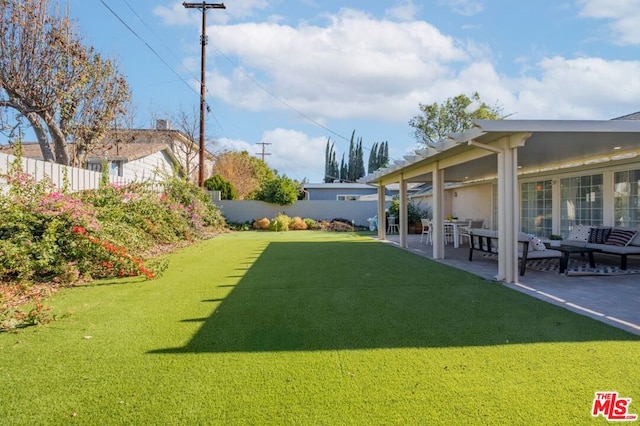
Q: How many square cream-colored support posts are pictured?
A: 4